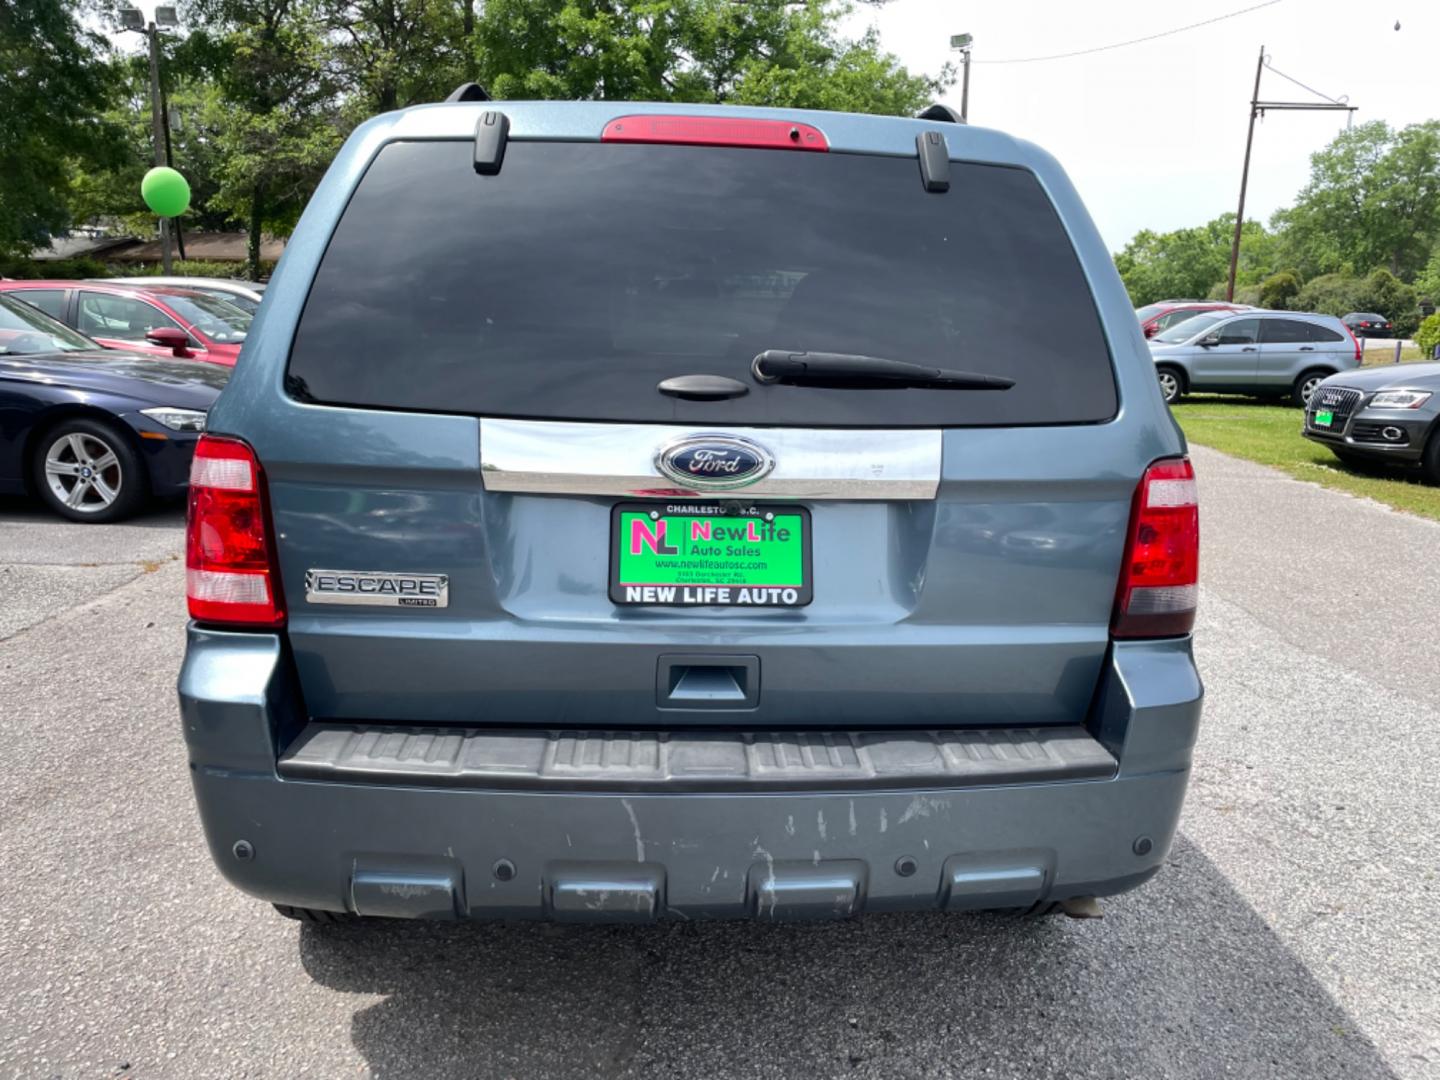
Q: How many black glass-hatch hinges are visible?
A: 2